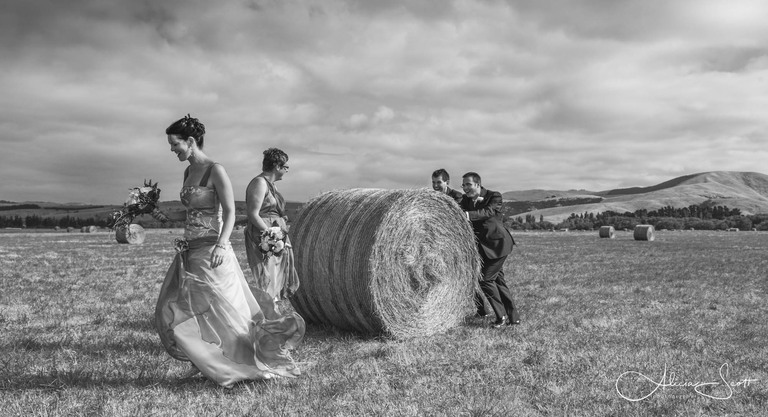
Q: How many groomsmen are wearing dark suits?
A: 2